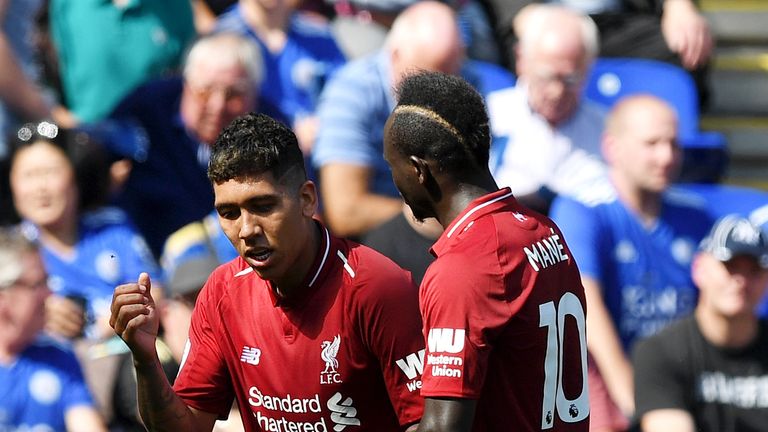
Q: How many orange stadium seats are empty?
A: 0